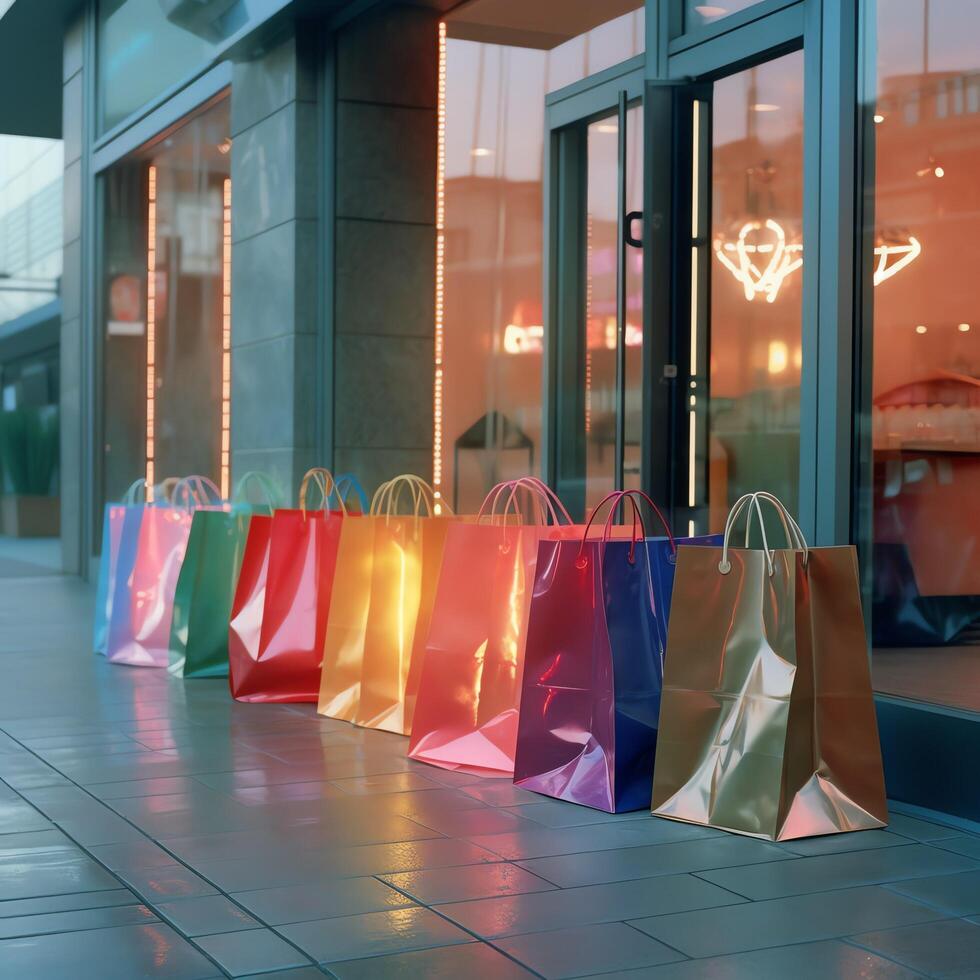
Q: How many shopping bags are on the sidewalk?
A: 8